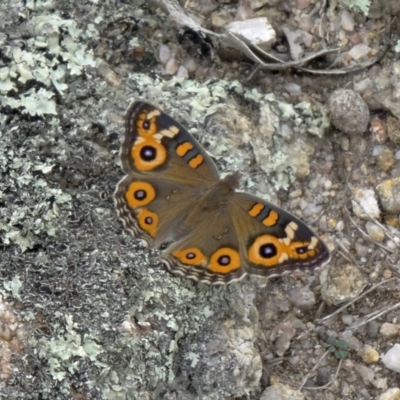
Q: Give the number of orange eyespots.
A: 8